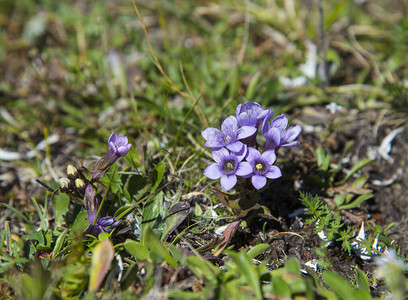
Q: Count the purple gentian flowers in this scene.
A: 7